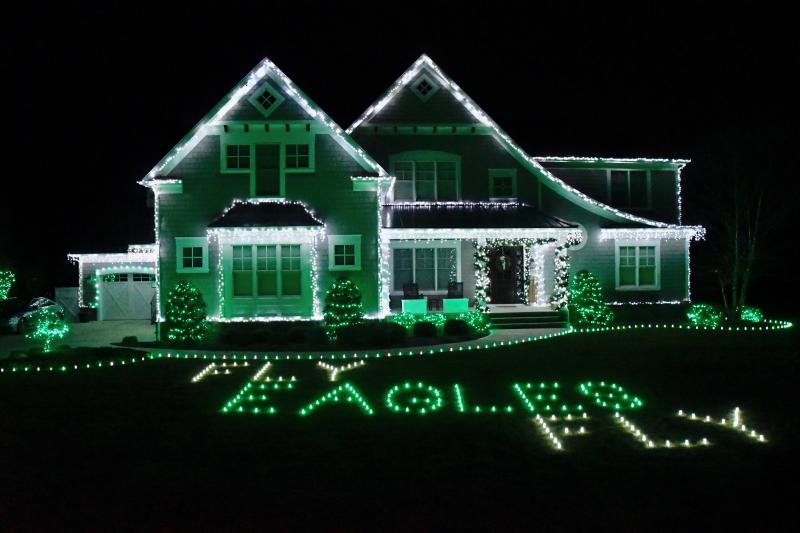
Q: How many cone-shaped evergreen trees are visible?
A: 3